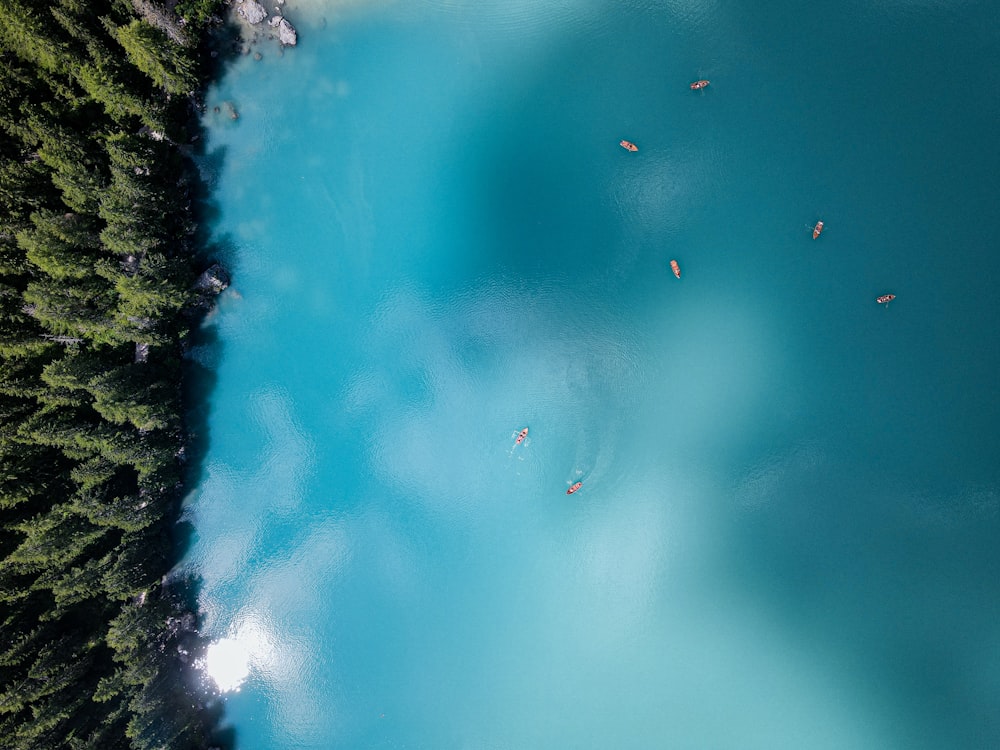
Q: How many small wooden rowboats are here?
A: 7